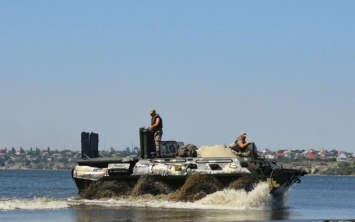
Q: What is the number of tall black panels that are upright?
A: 2